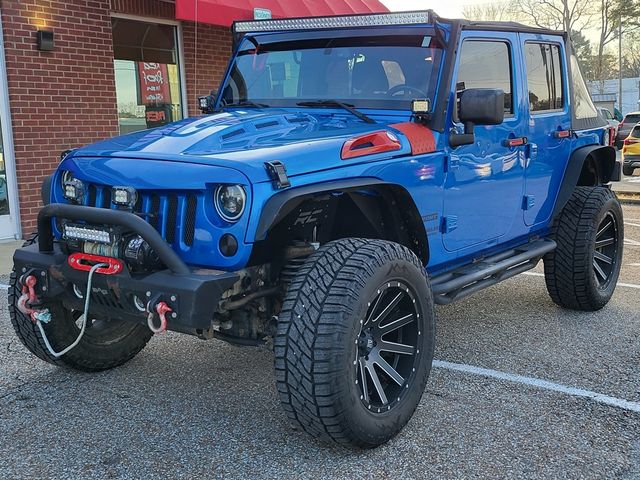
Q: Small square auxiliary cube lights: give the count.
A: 4